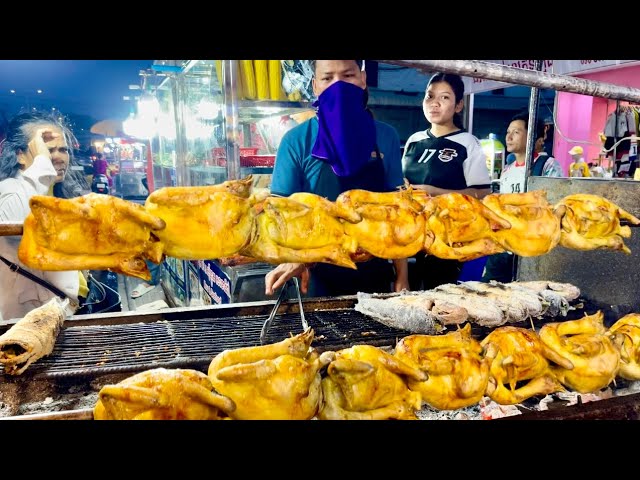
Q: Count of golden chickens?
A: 14